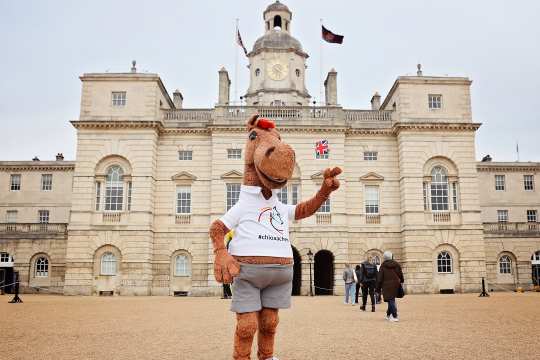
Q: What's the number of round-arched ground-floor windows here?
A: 6